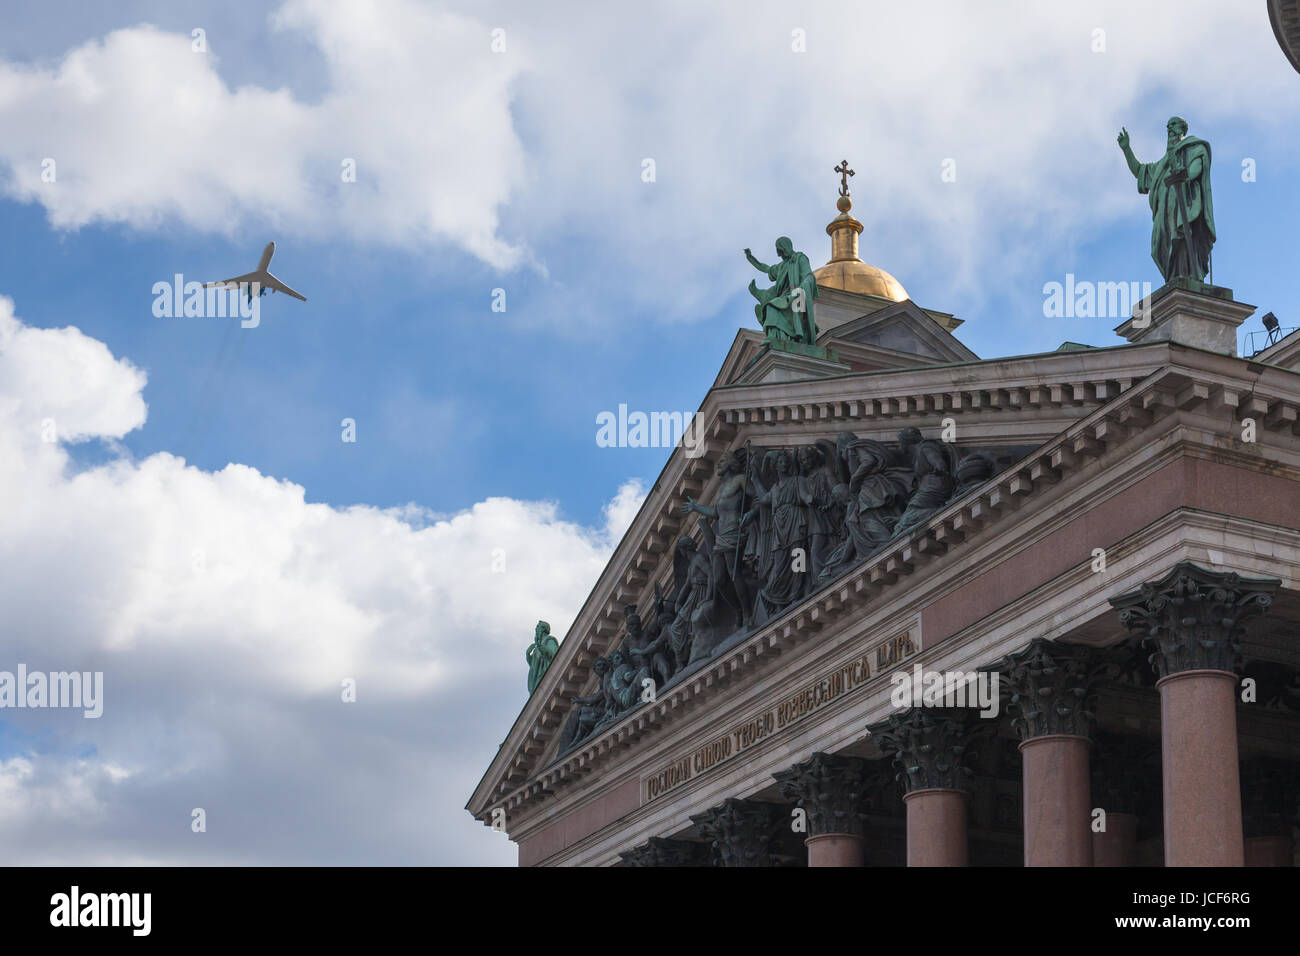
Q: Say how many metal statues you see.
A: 3